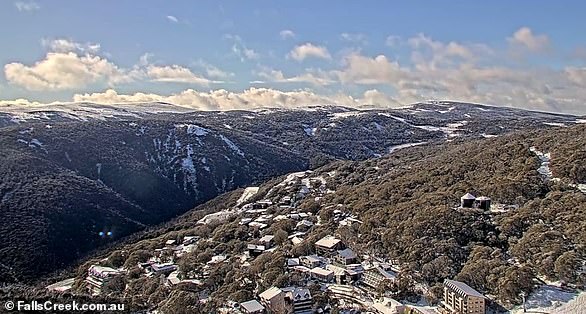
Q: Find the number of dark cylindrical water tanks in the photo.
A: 2